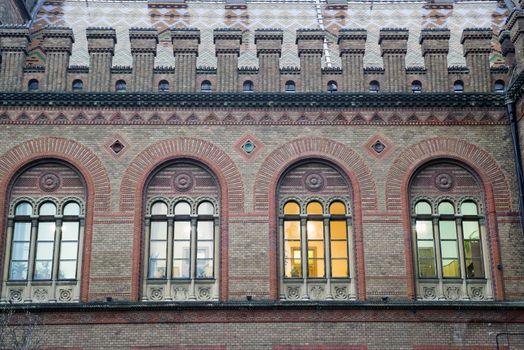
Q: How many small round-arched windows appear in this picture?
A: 12